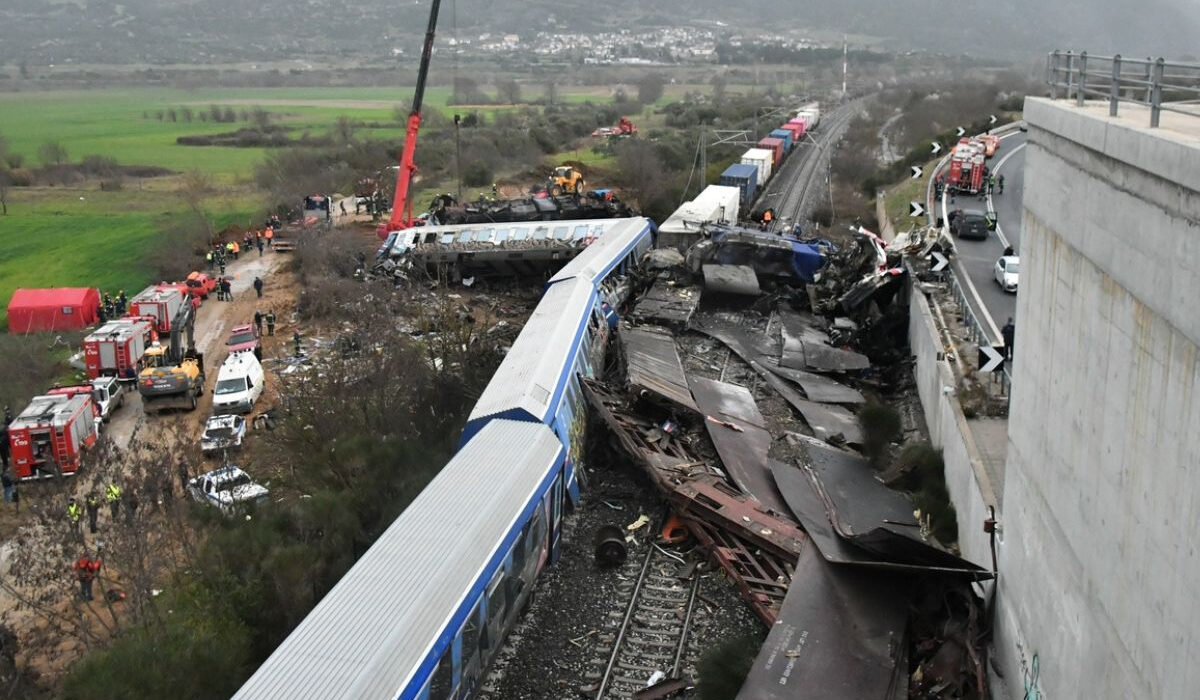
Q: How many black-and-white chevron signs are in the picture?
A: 7